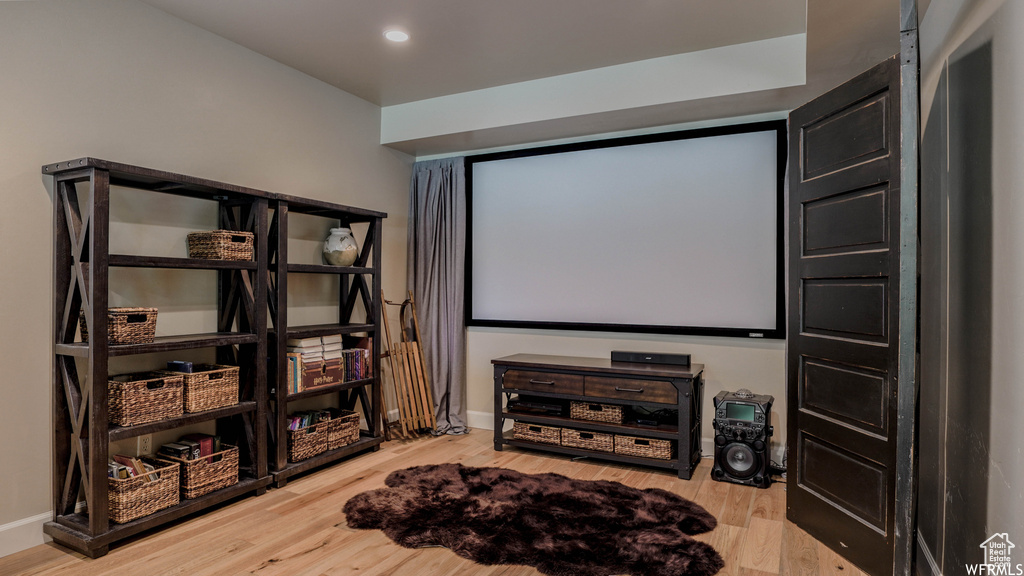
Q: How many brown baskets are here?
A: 12